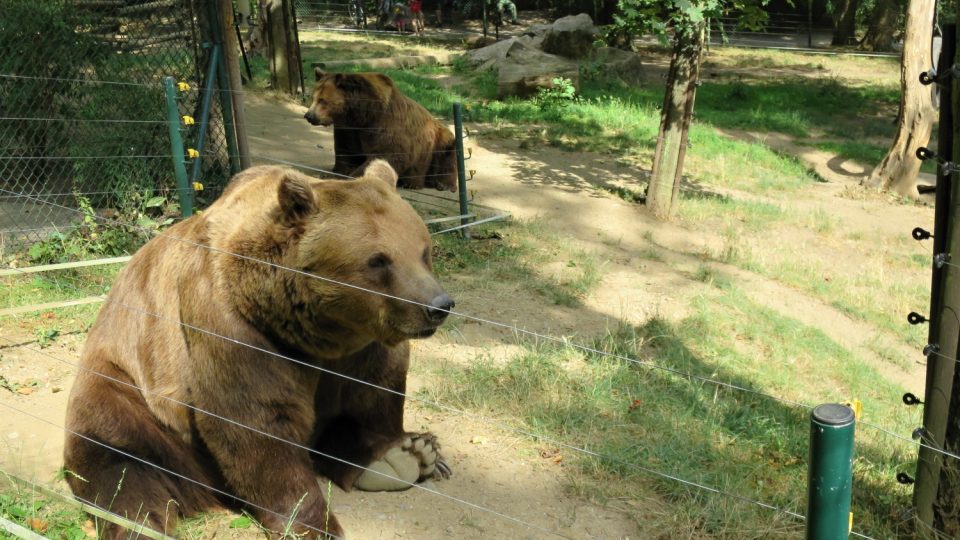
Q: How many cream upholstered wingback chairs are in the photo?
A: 0